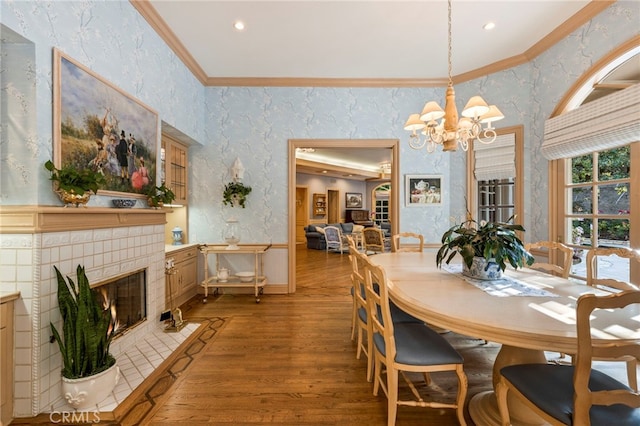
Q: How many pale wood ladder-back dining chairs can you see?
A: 7